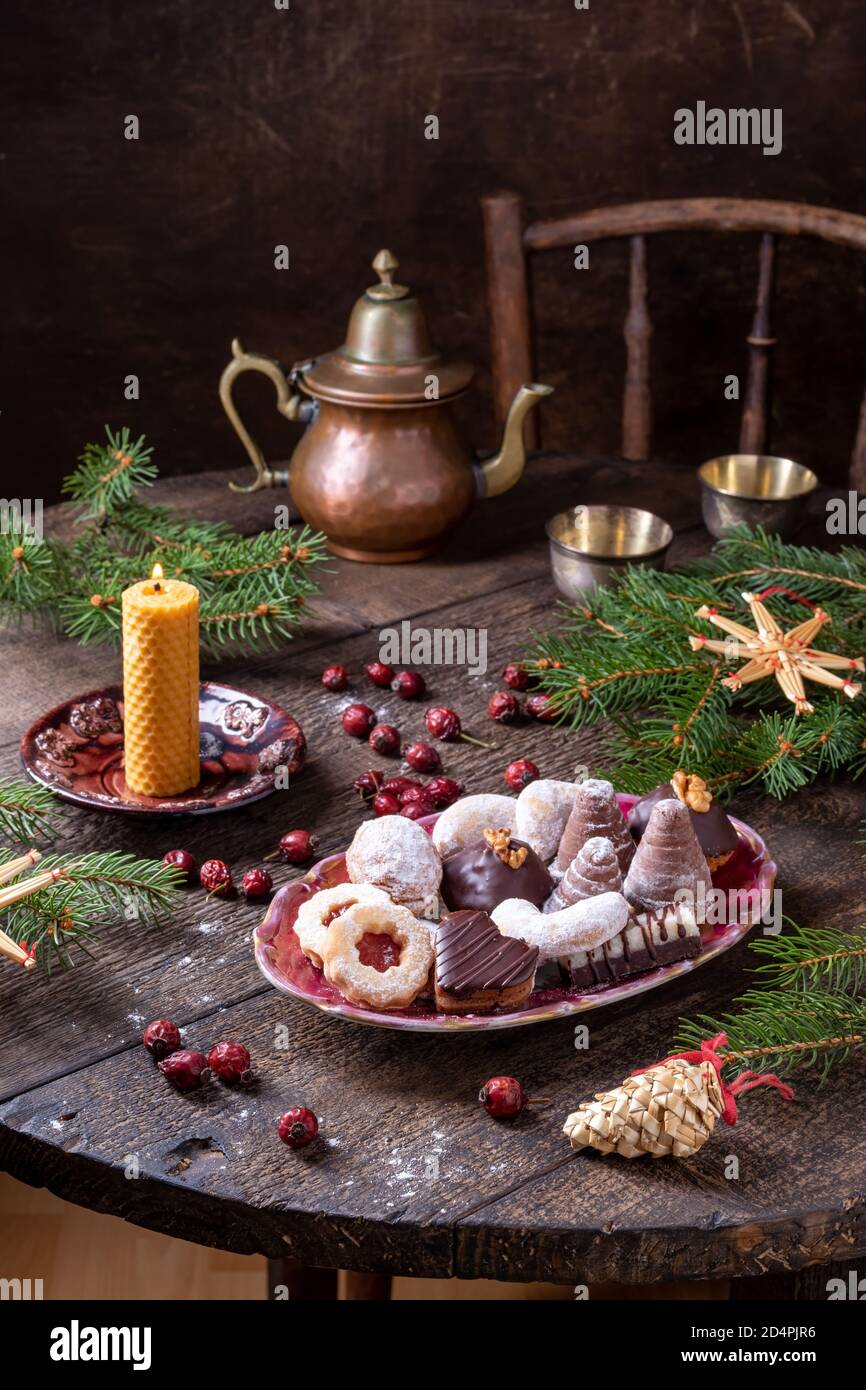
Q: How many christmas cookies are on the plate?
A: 13